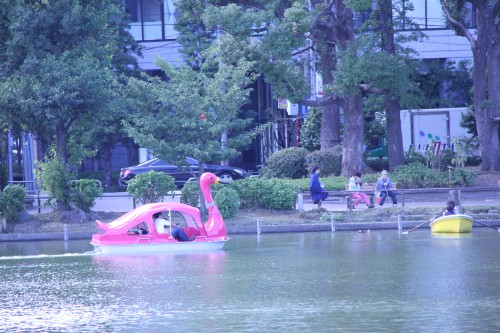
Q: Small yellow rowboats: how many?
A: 1